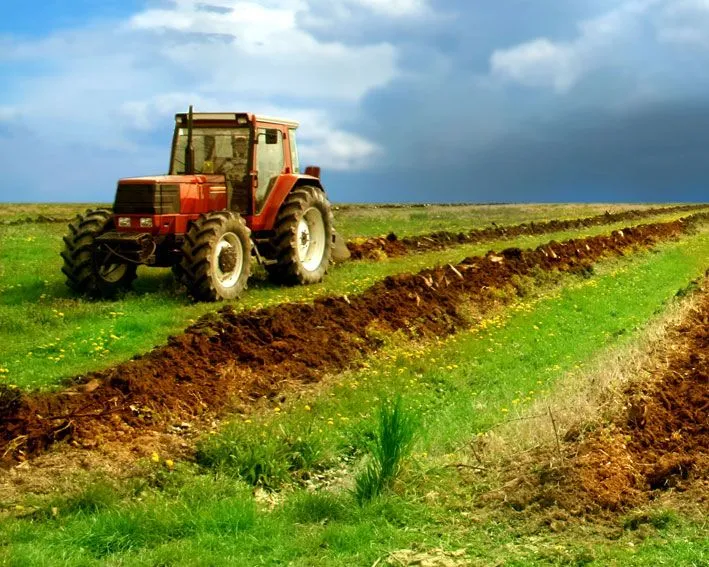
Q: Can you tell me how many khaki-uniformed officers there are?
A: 0